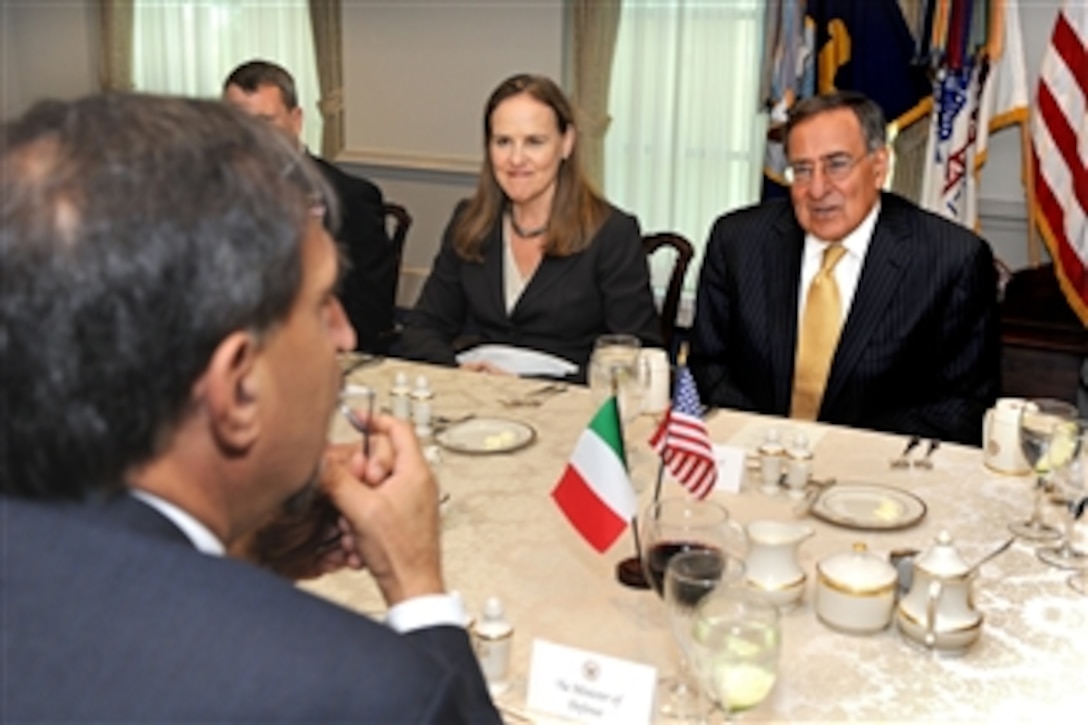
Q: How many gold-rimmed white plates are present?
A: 2